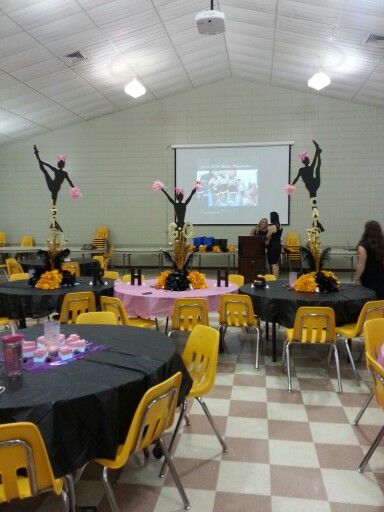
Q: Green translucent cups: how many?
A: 0